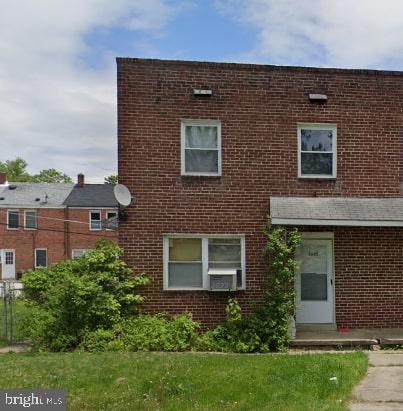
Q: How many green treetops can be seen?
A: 3